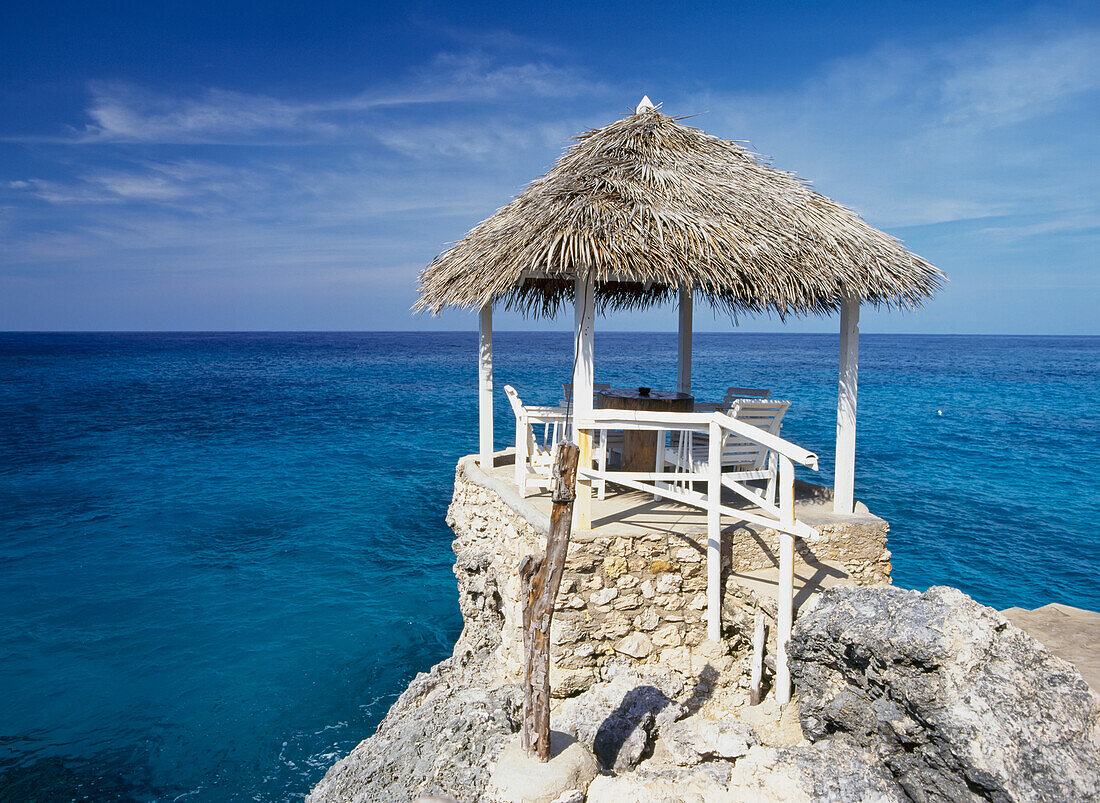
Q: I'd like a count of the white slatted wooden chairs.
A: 4